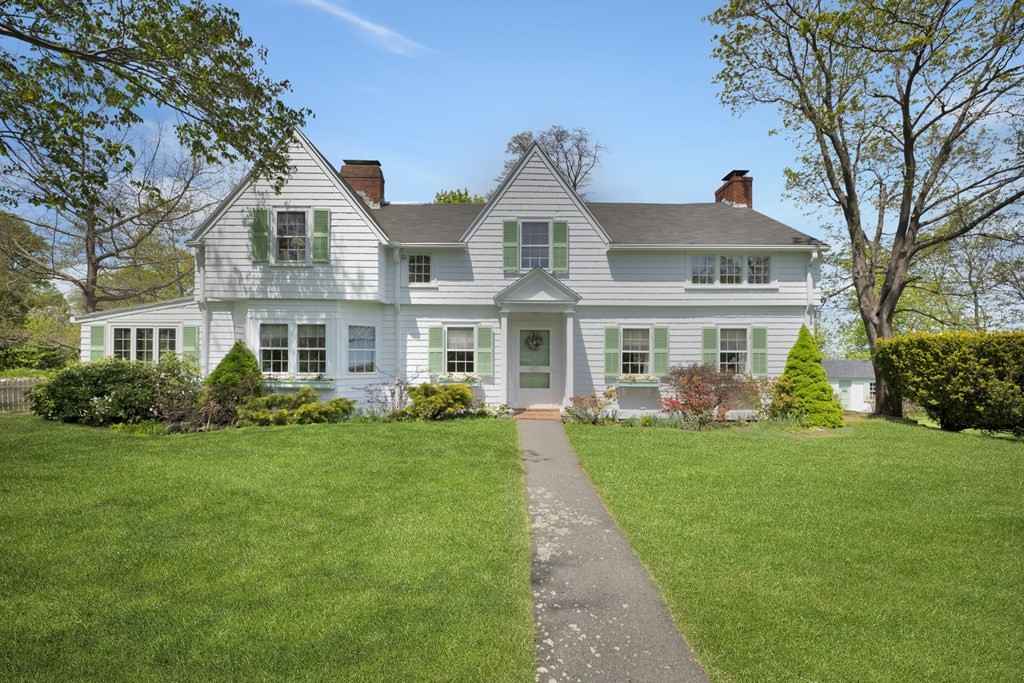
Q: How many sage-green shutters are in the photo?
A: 12